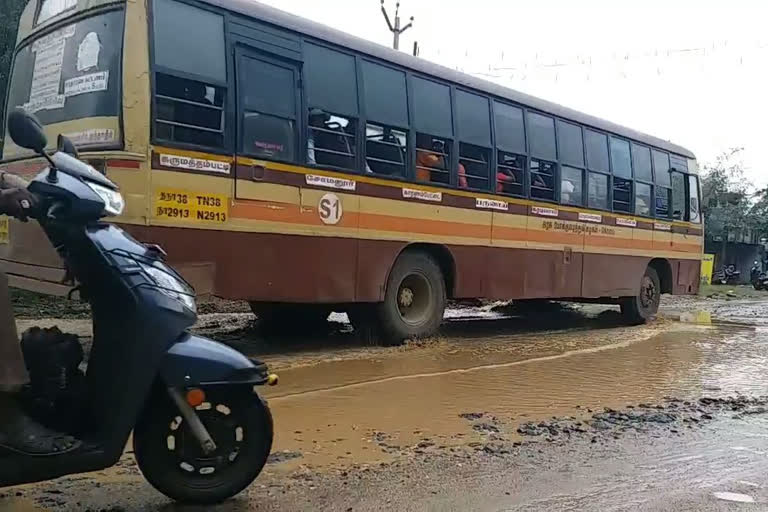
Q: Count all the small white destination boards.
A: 8